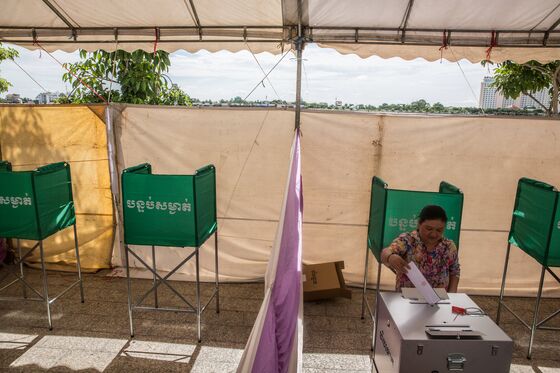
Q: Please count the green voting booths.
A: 4